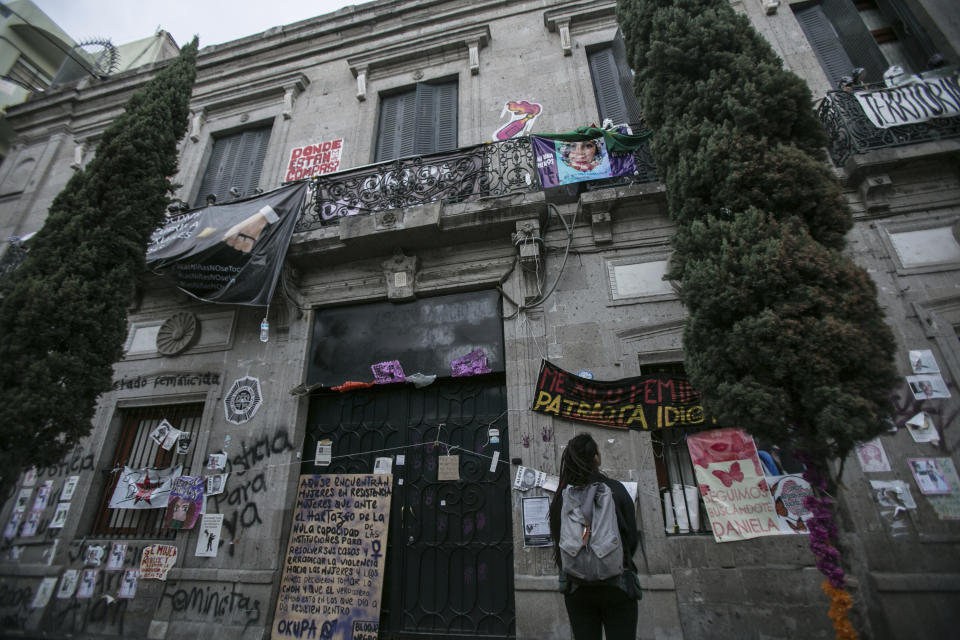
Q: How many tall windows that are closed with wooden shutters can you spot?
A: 3